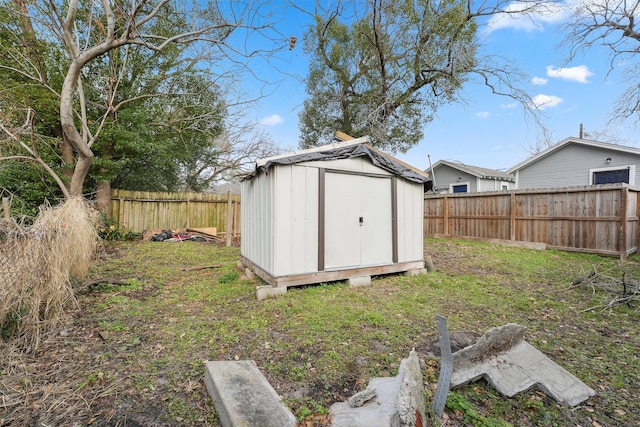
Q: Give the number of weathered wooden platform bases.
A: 1